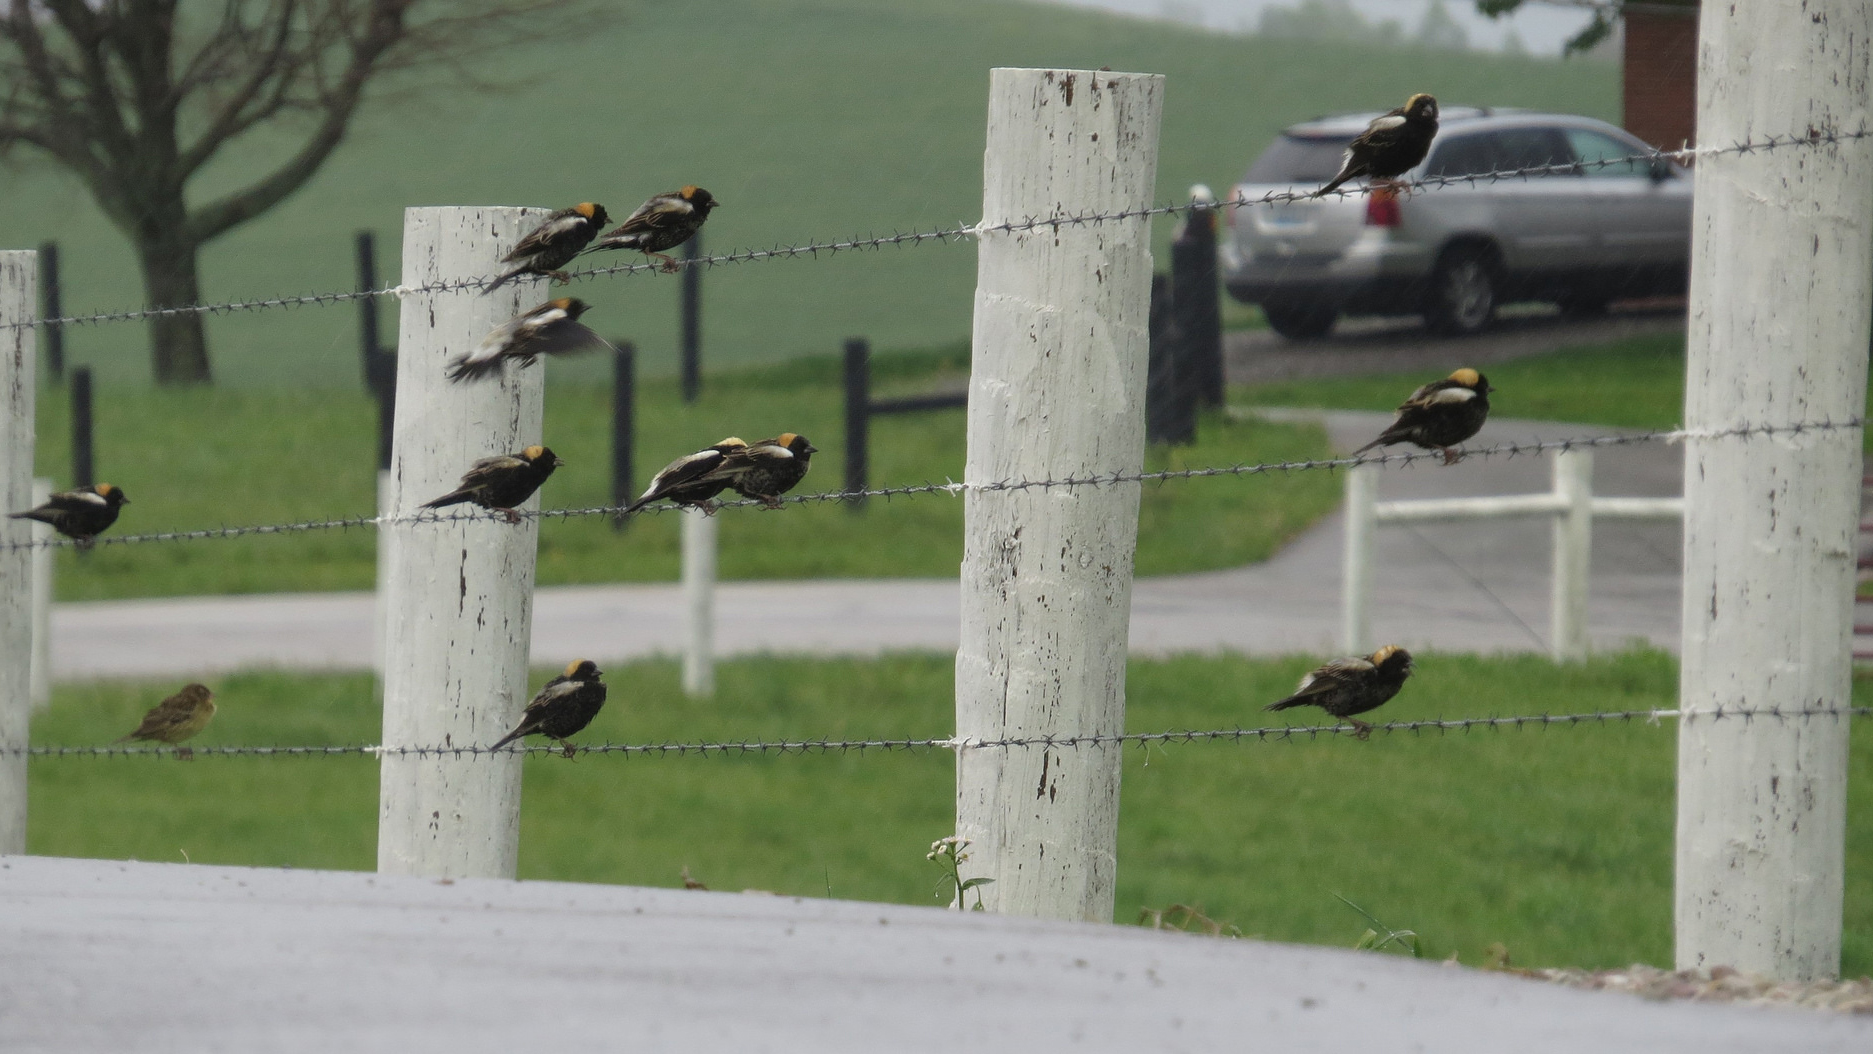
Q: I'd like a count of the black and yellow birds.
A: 11